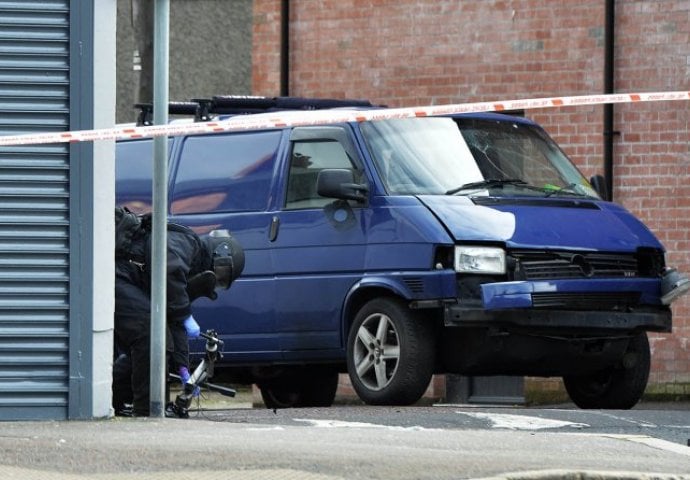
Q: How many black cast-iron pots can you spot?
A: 0